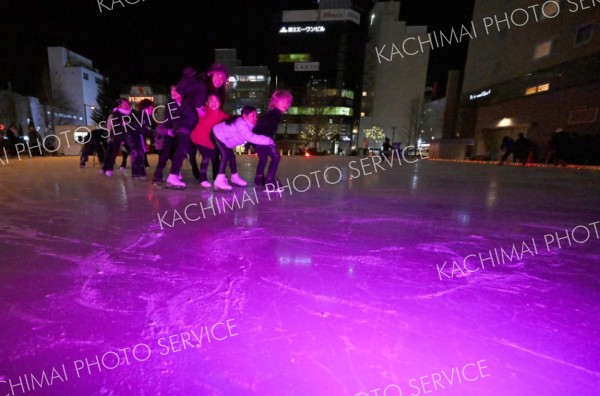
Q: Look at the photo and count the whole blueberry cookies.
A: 0